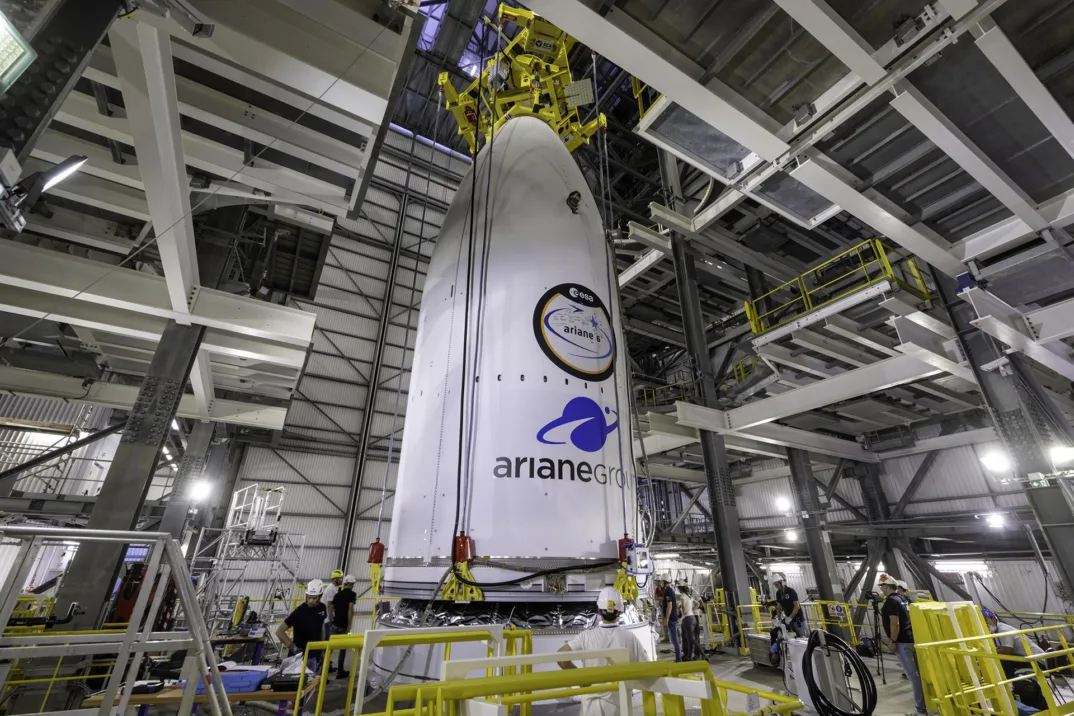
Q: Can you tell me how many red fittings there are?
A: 3